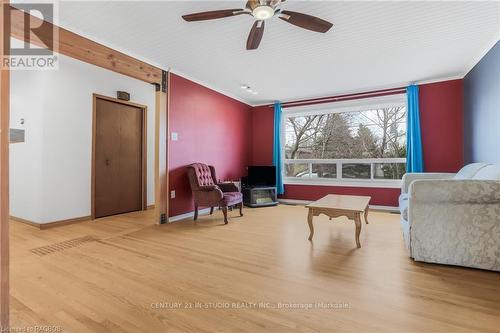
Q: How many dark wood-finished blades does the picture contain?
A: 3